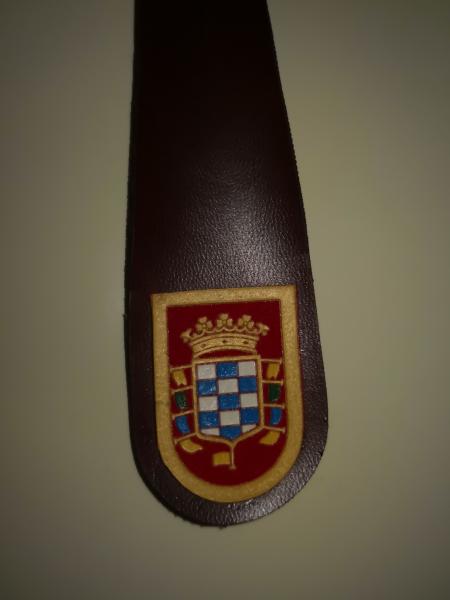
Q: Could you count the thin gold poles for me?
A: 9